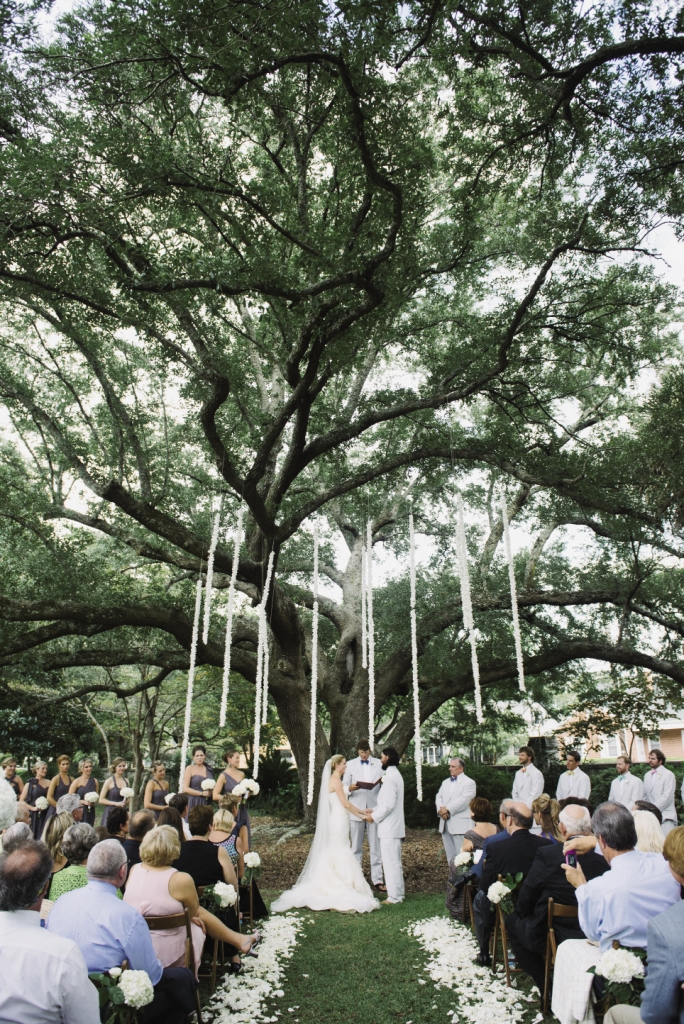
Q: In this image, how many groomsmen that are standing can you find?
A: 5